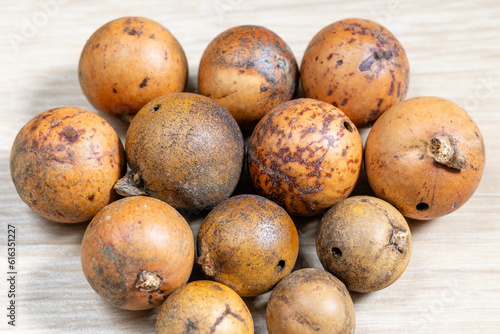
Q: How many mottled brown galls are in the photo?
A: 12